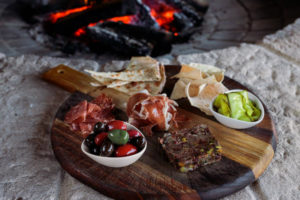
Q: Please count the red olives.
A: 4